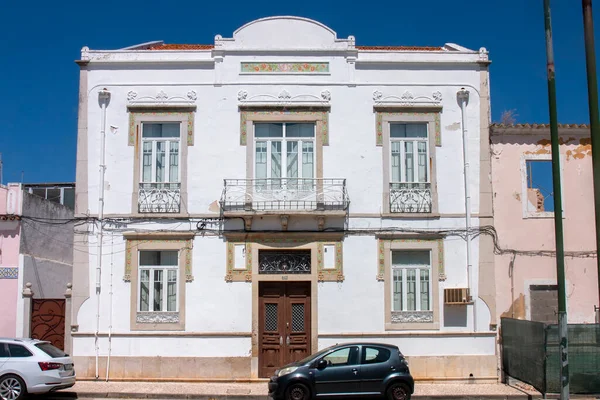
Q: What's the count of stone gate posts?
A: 2